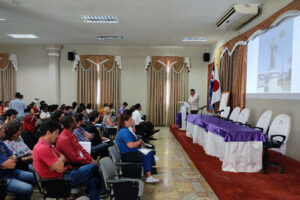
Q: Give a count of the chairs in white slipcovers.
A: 5